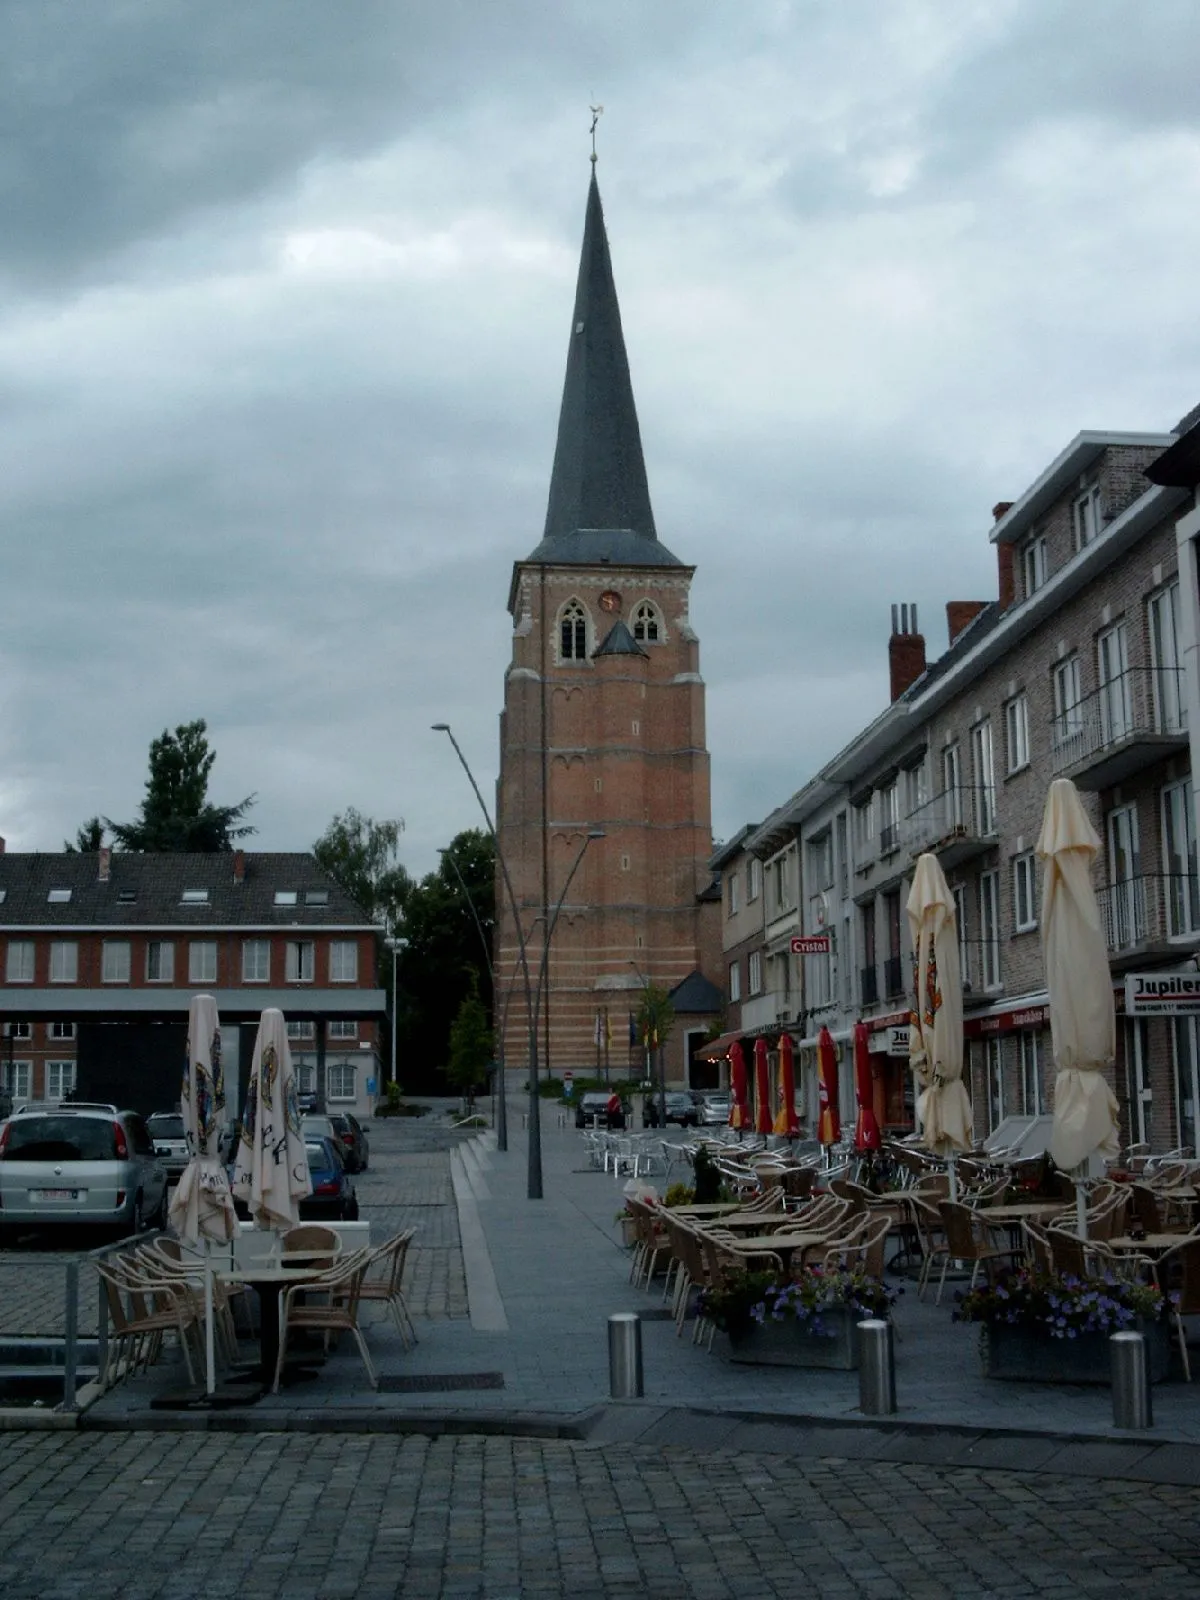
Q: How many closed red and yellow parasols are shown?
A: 5